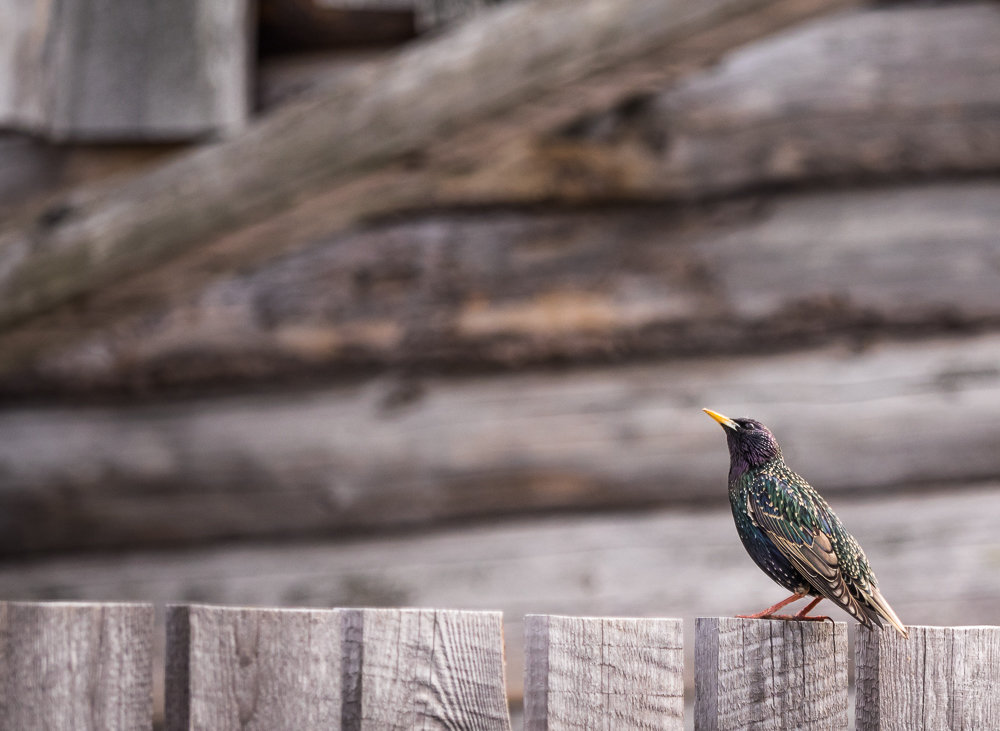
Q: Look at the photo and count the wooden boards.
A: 6